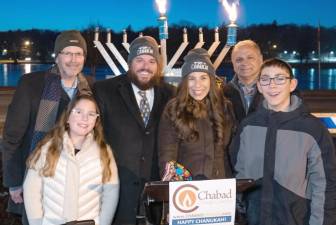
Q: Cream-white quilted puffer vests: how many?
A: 1